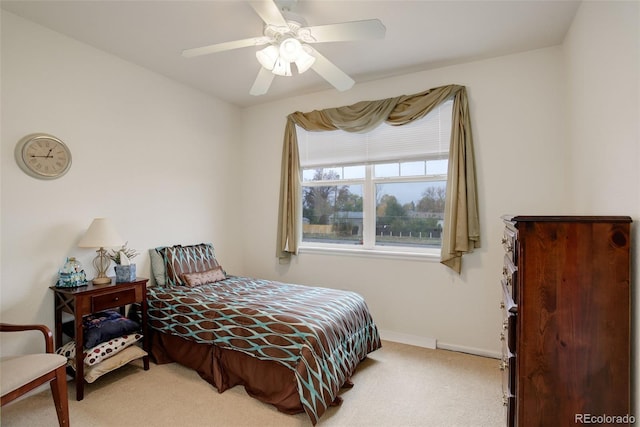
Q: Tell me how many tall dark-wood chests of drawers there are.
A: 1